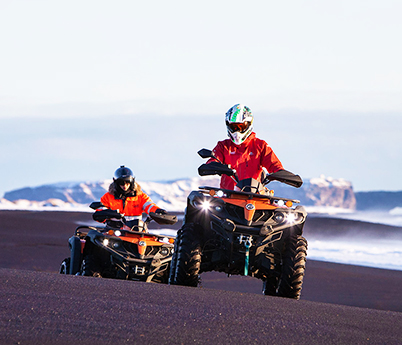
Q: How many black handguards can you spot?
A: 4